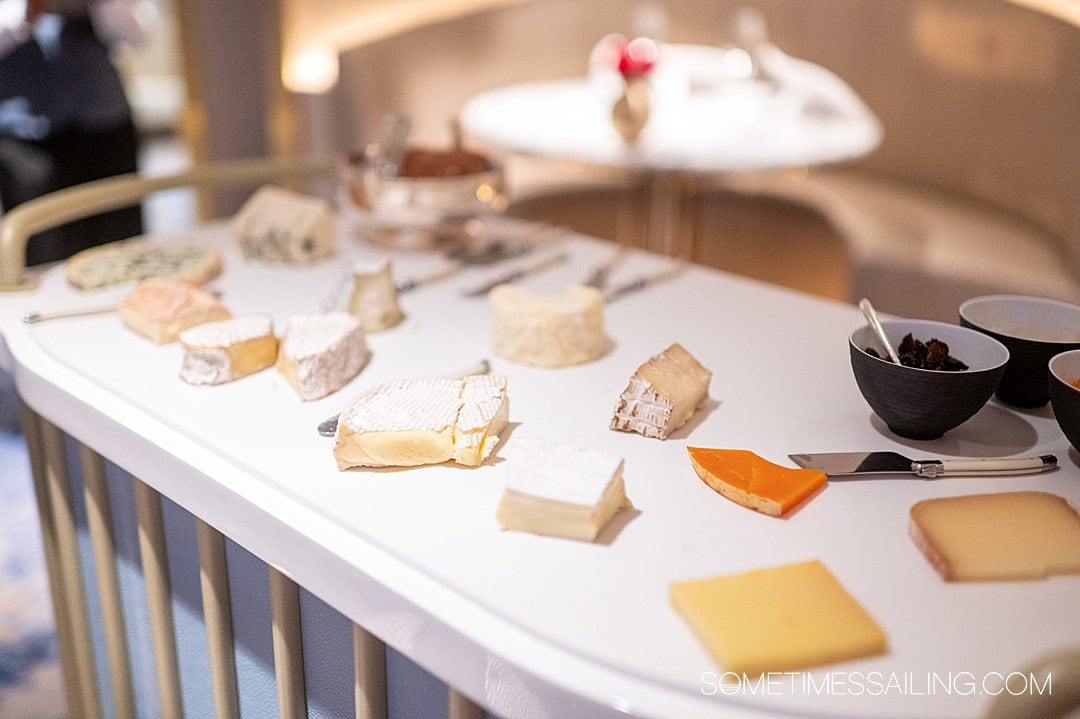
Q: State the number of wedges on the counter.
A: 13